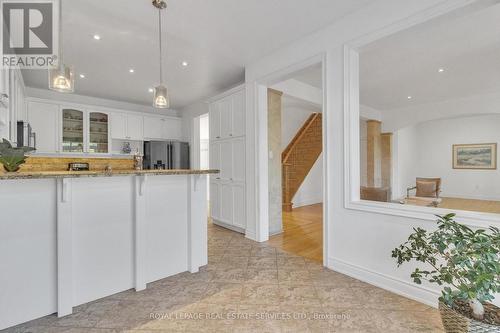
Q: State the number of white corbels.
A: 3